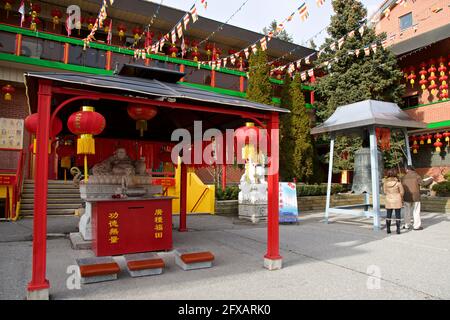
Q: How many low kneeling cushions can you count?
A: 3